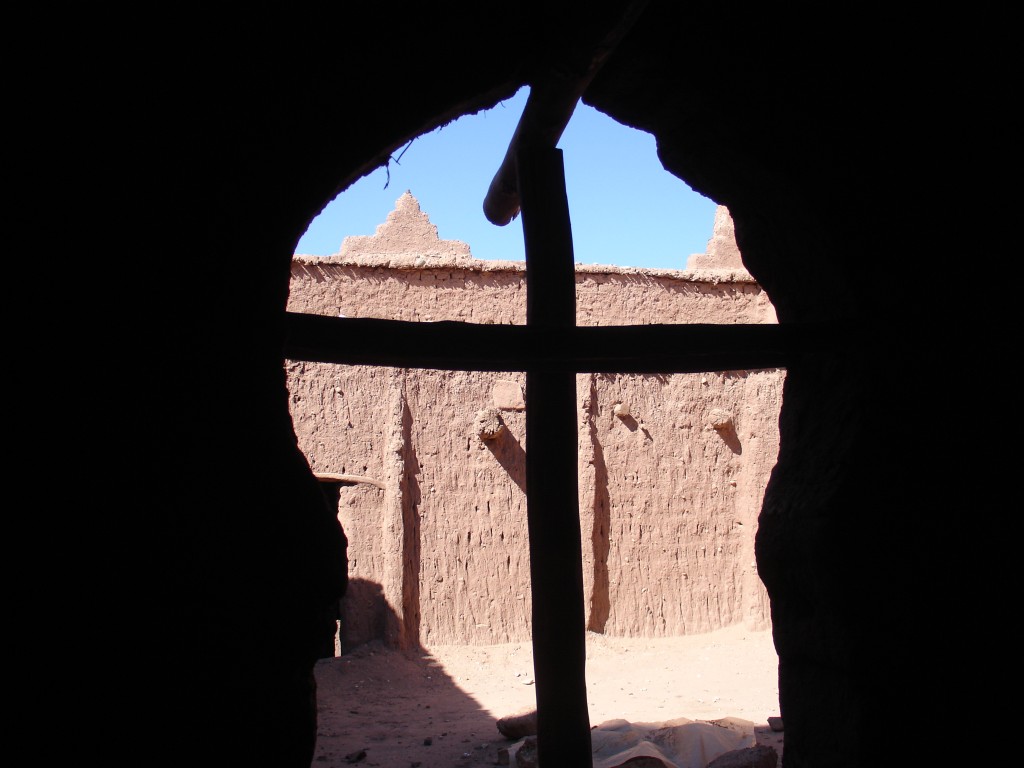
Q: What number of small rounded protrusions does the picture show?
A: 3